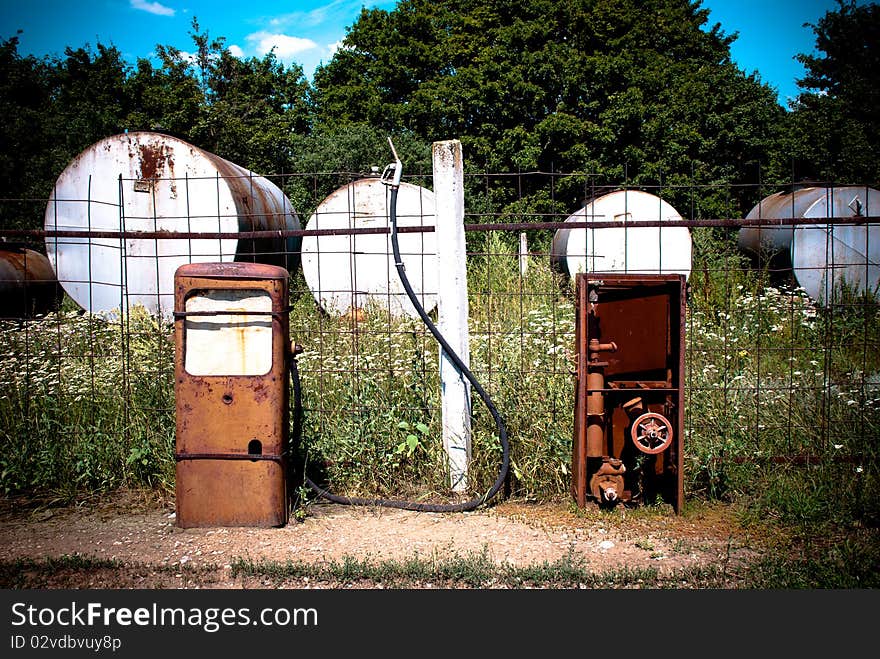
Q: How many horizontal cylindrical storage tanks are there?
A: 5